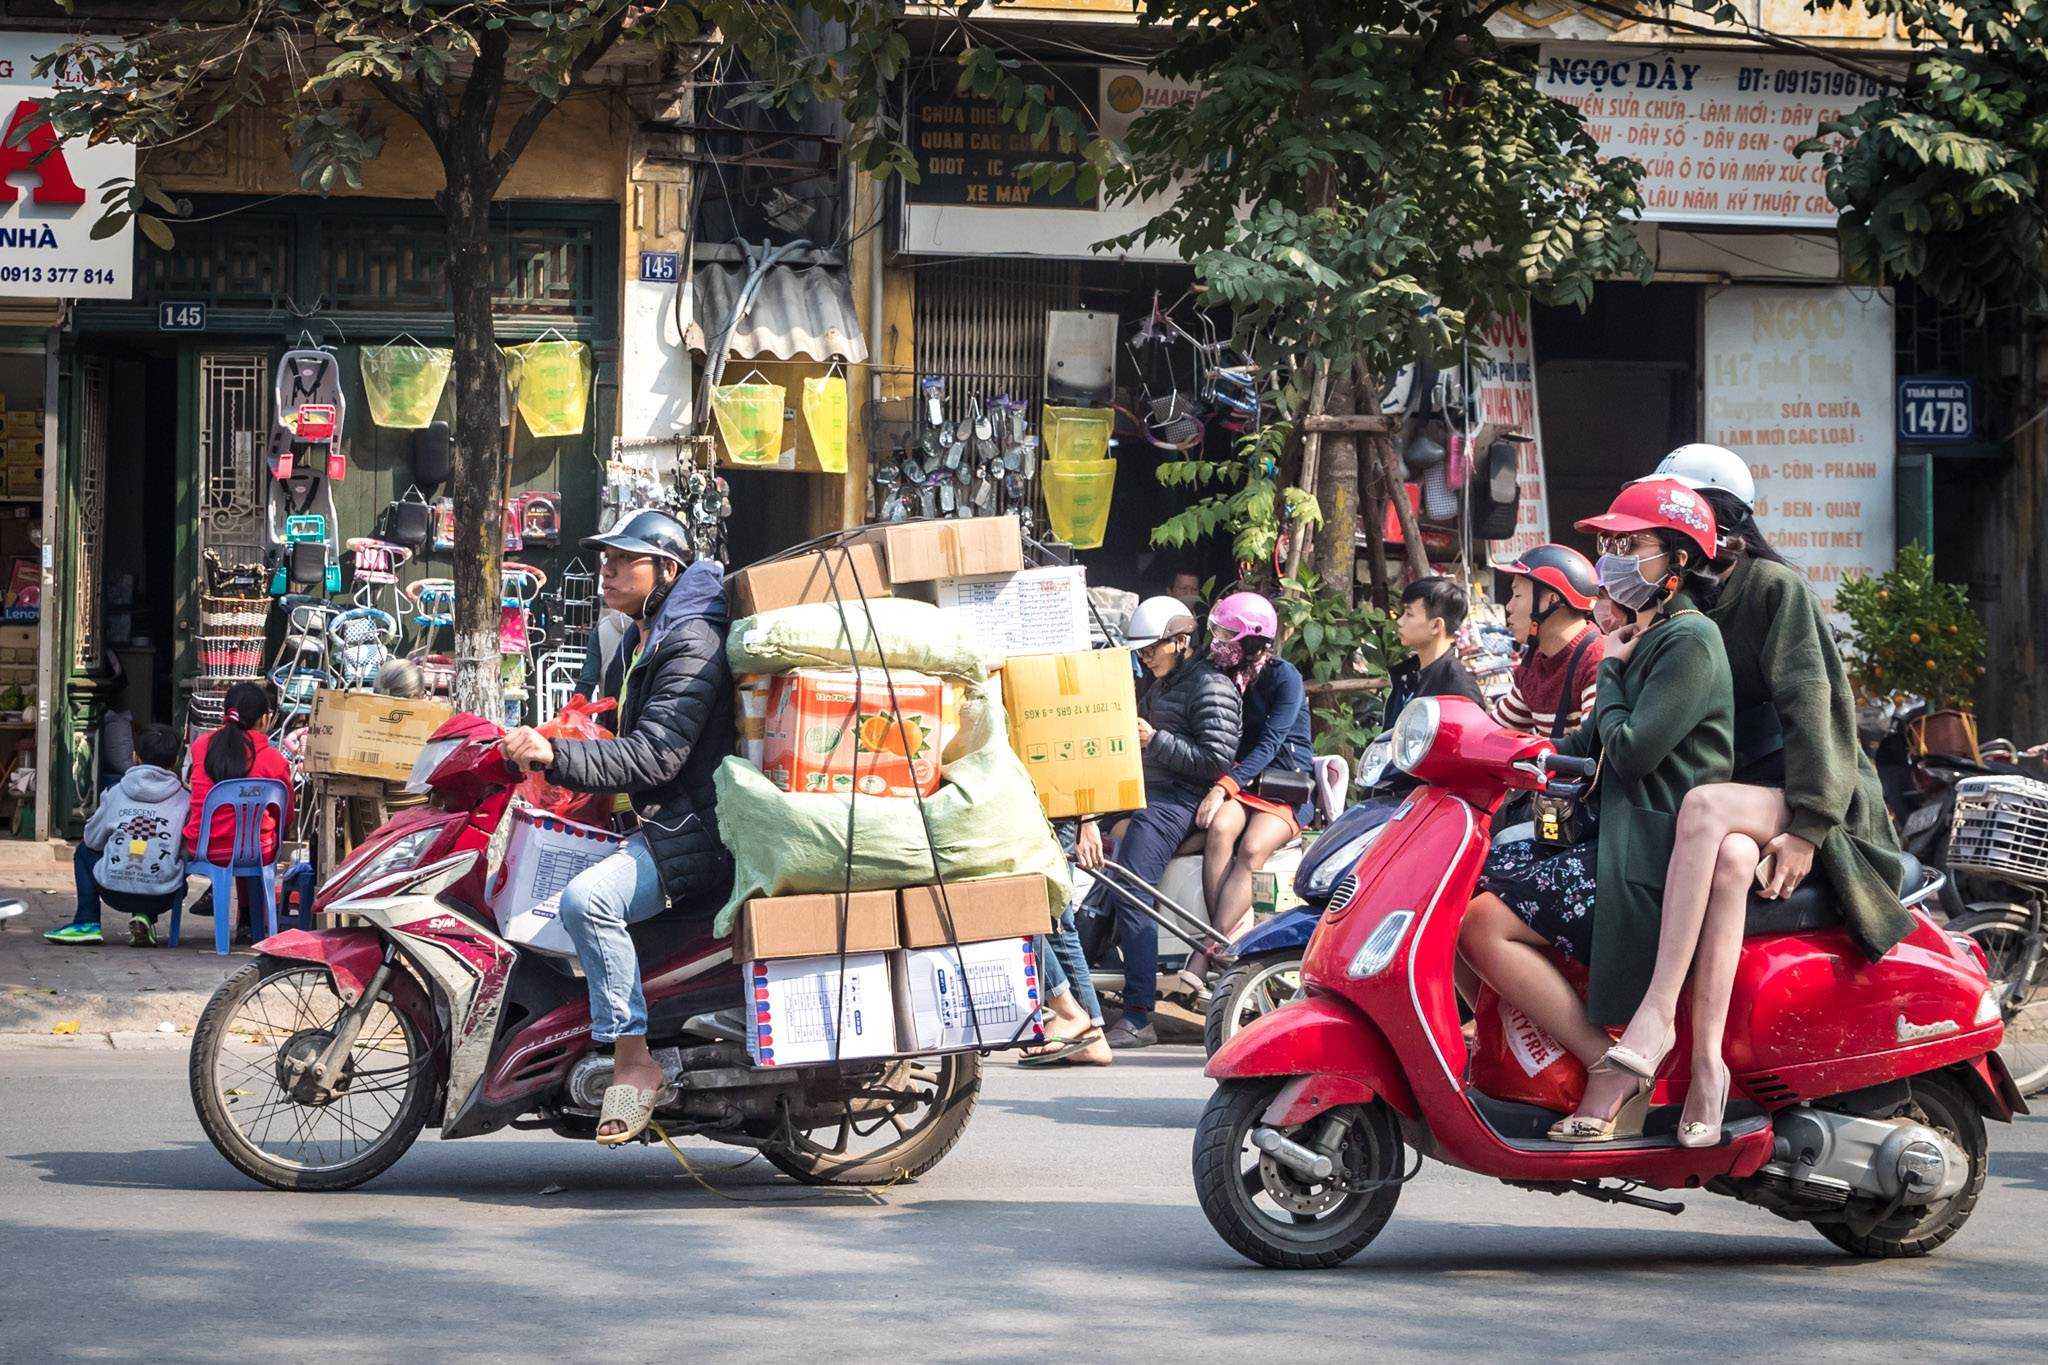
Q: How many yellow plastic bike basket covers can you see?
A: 6